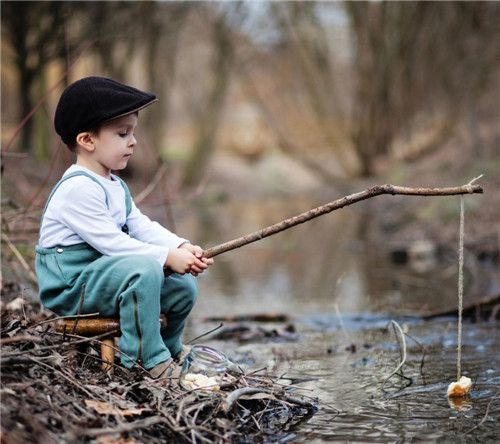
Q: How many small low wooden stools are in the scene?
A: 1